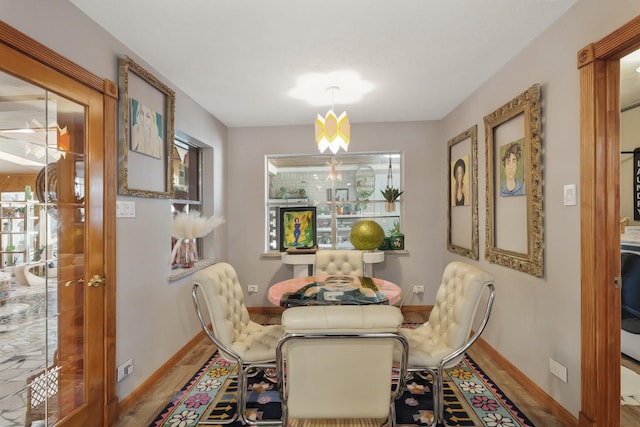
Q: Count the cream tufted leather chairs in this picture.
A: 4